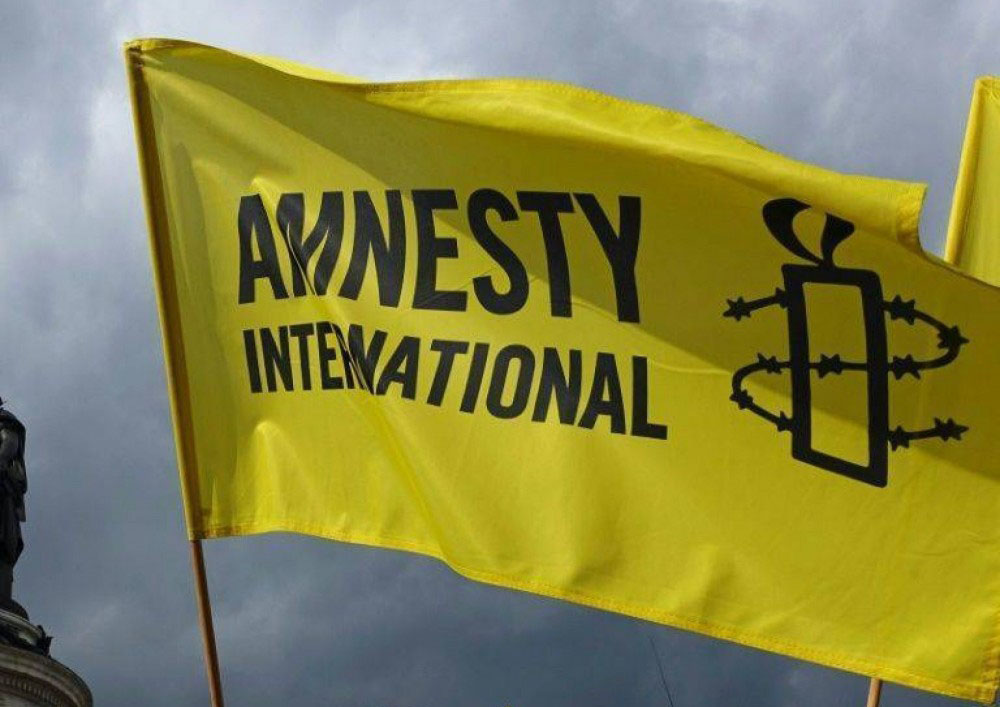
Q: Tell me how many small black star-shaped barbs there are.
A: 11